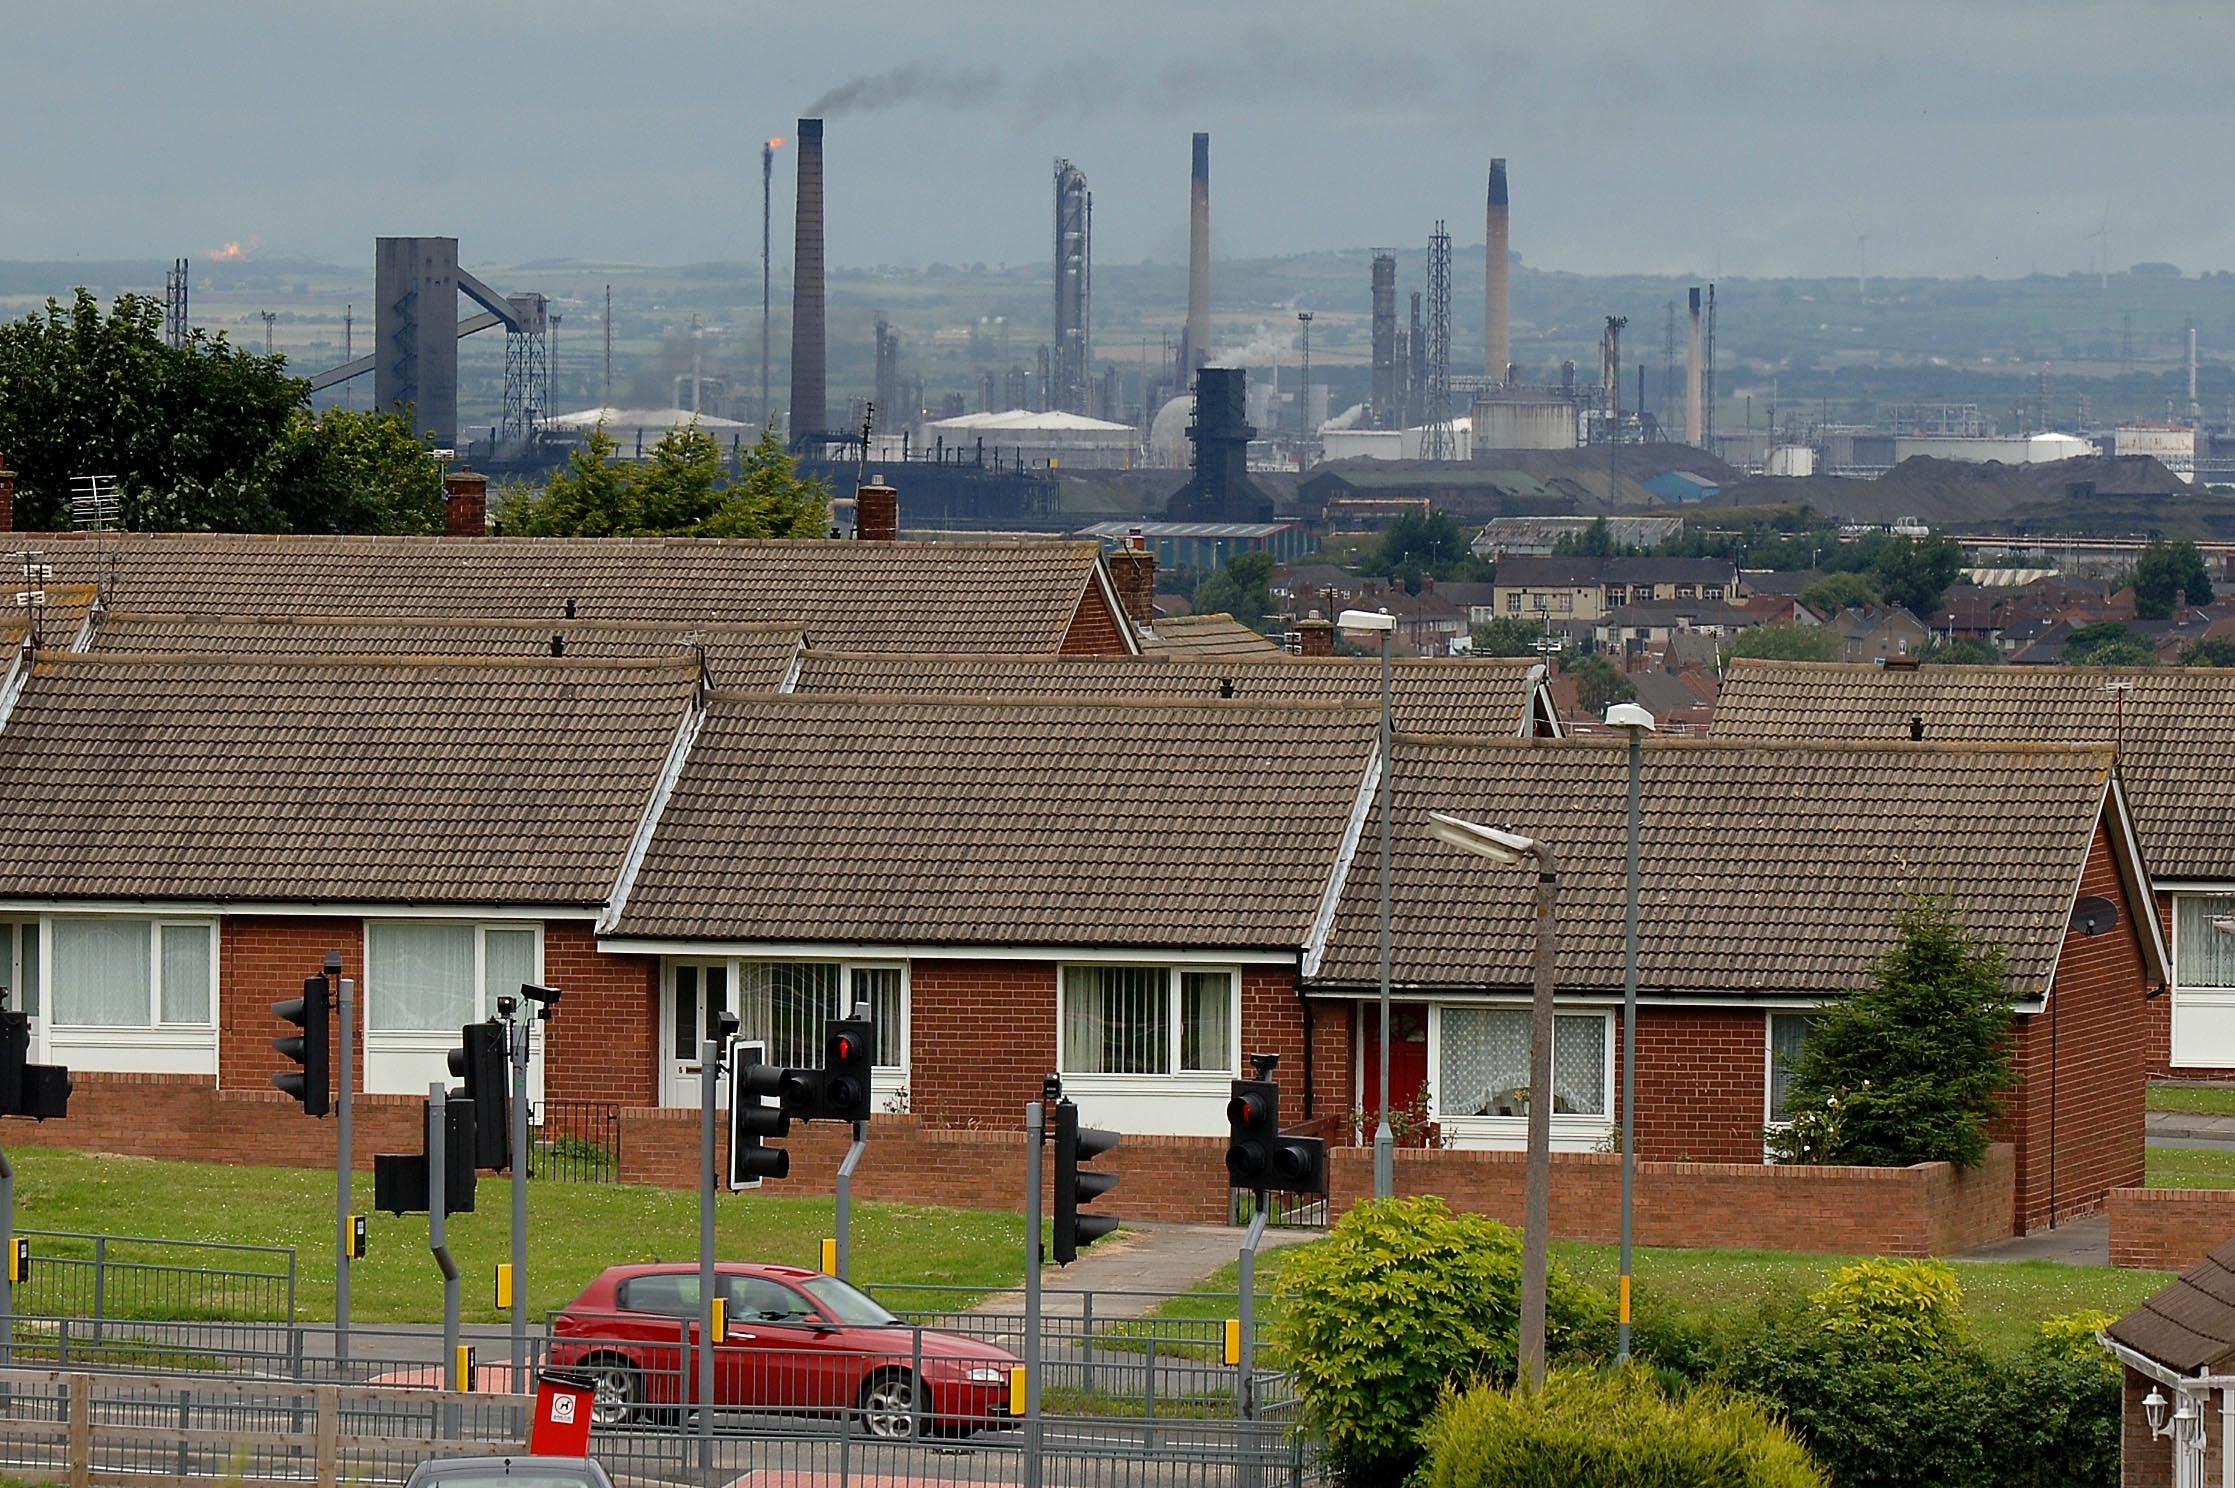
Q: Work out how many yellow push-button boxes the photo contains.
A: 8